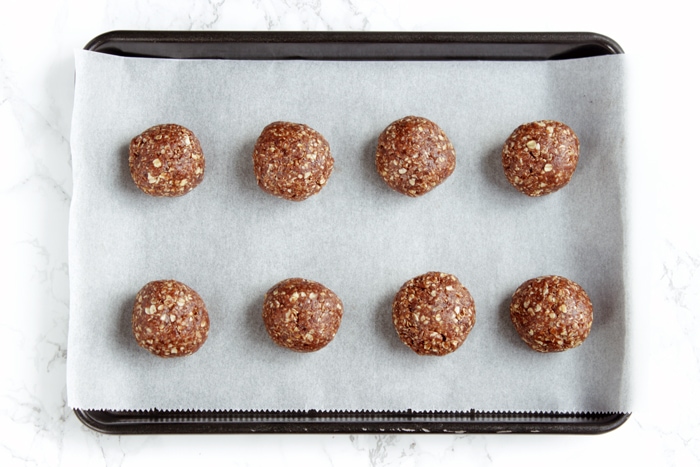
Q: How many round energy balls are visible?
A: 8